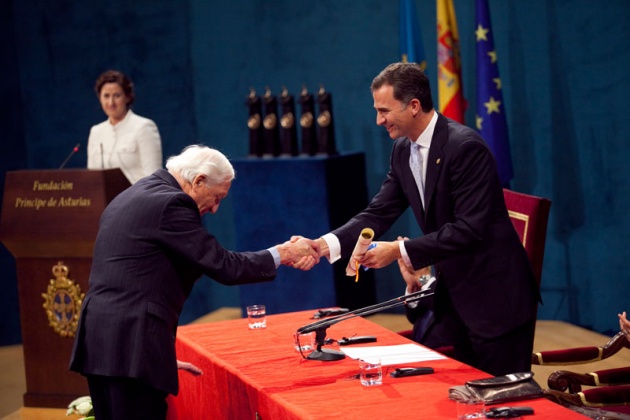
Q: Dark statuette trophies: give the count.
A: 5